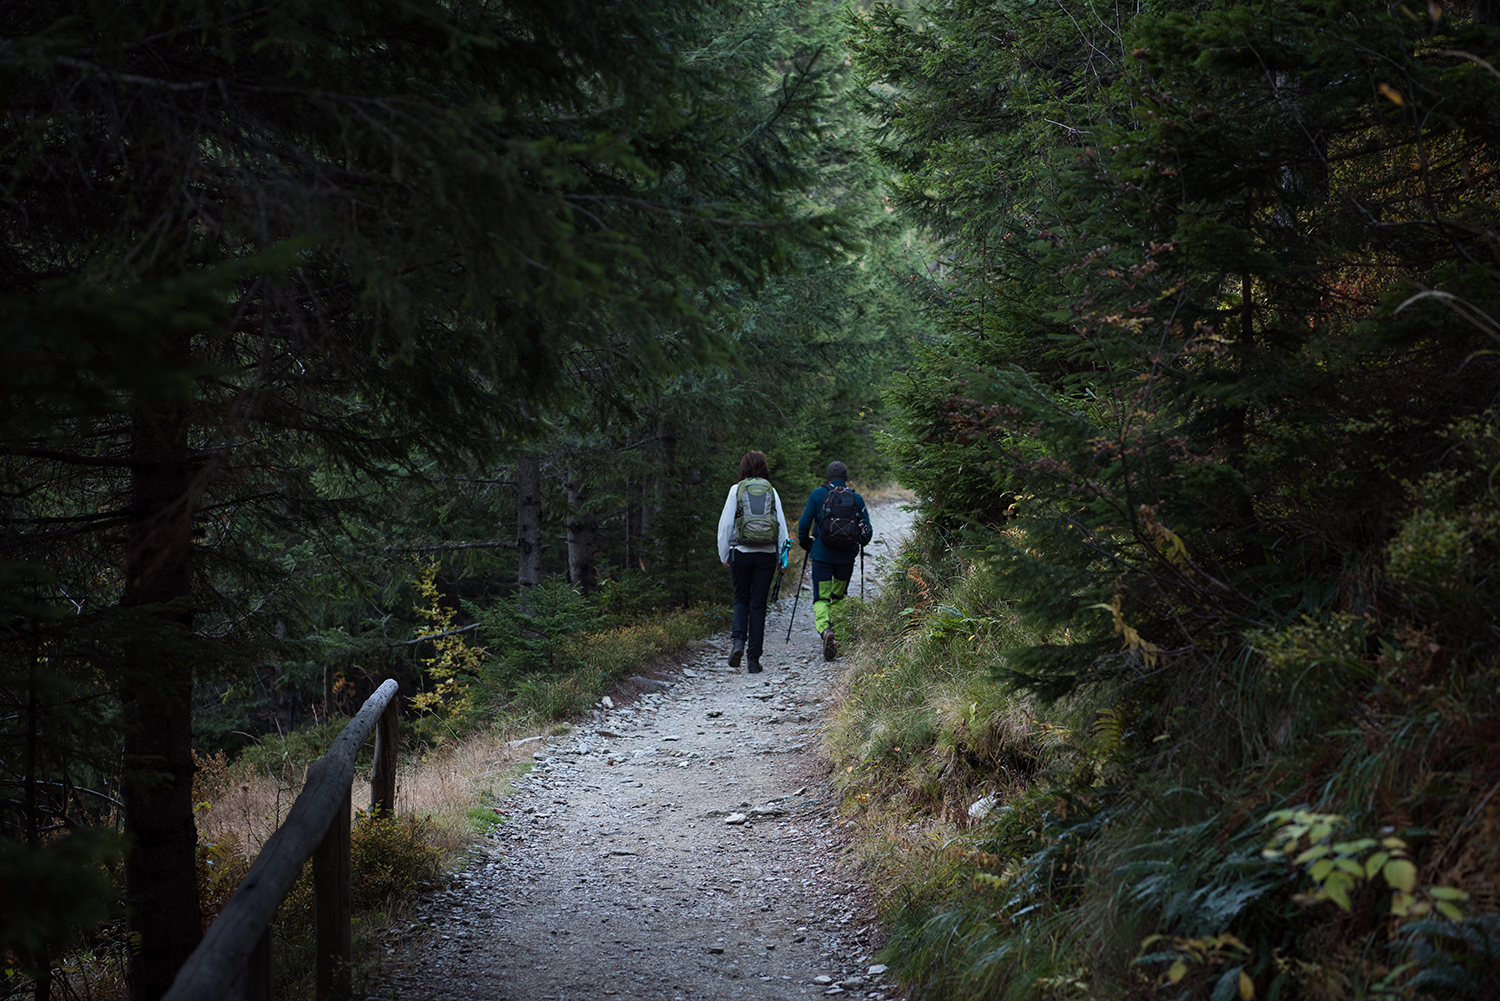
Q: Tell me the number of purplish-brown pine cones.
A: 0